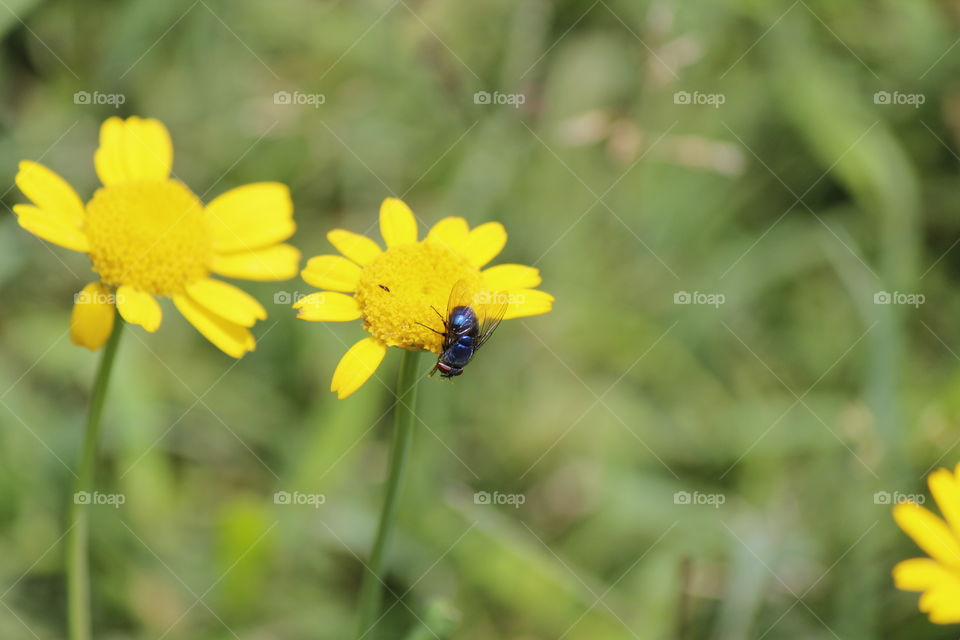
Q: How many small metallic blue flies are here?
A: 1